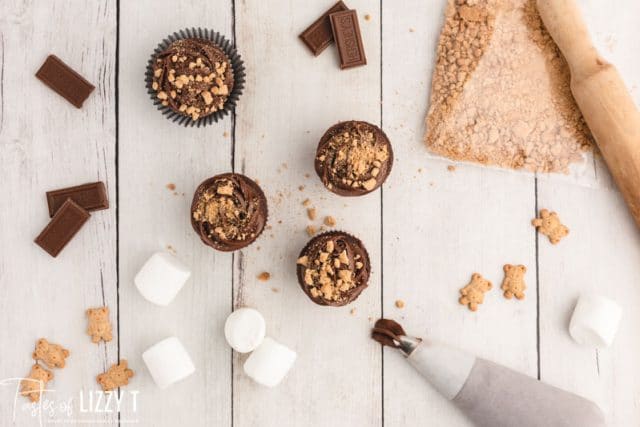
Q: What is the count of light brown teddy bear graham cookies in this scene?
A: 7